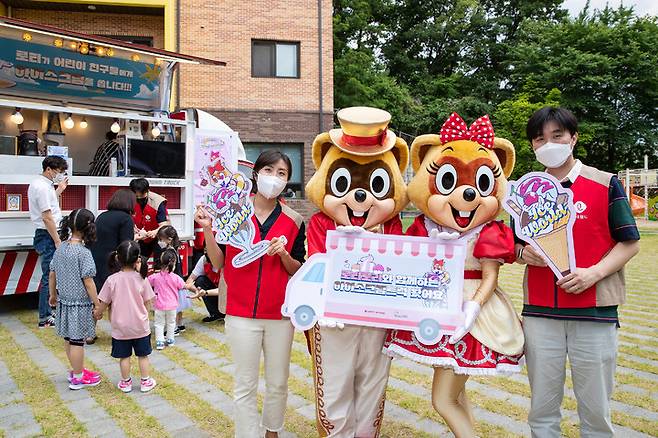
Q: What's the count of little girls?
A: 4